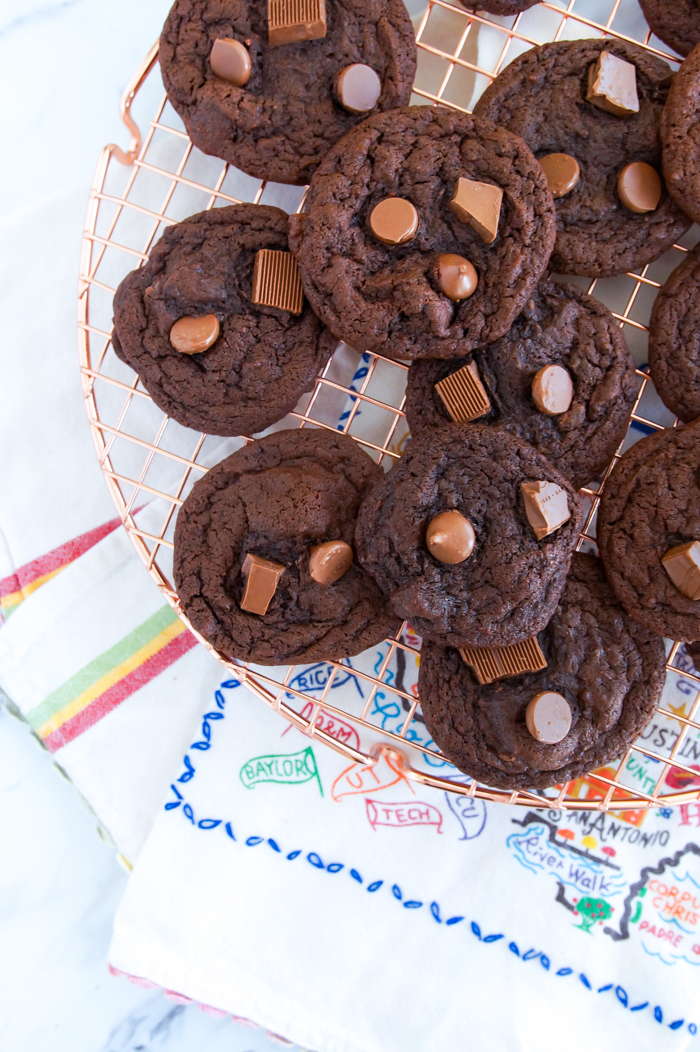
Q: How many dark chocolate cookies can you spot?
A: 13